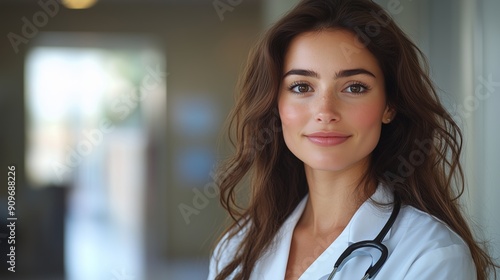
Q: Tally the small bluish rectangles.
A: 2